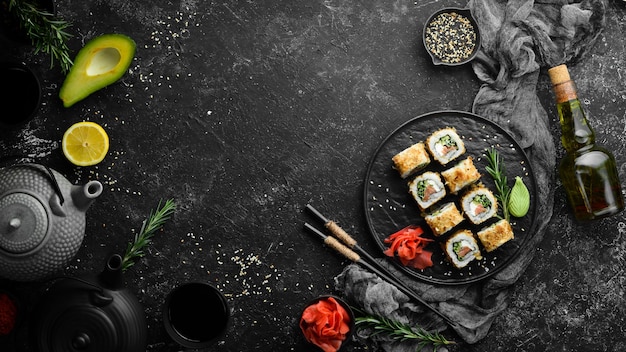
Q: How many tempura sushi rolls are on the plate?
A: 8